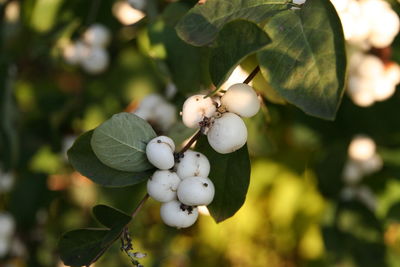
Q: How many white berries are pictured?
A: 8